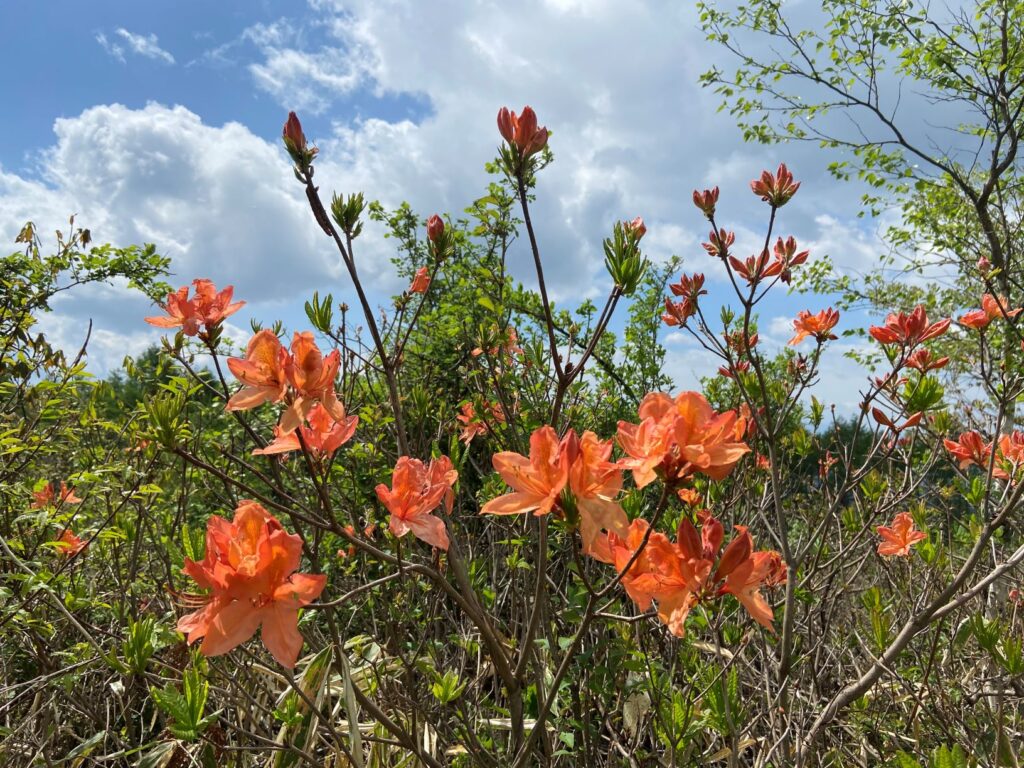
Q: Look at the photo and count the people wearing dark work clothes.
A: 0